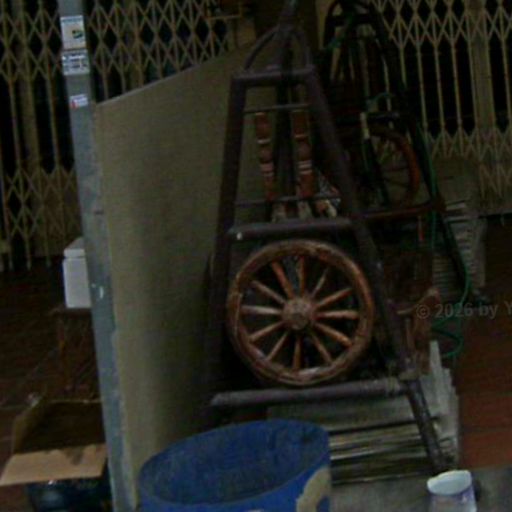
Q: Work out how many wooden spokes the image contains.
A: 12